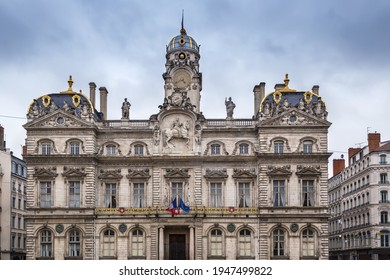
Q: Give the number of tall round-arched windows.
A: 8